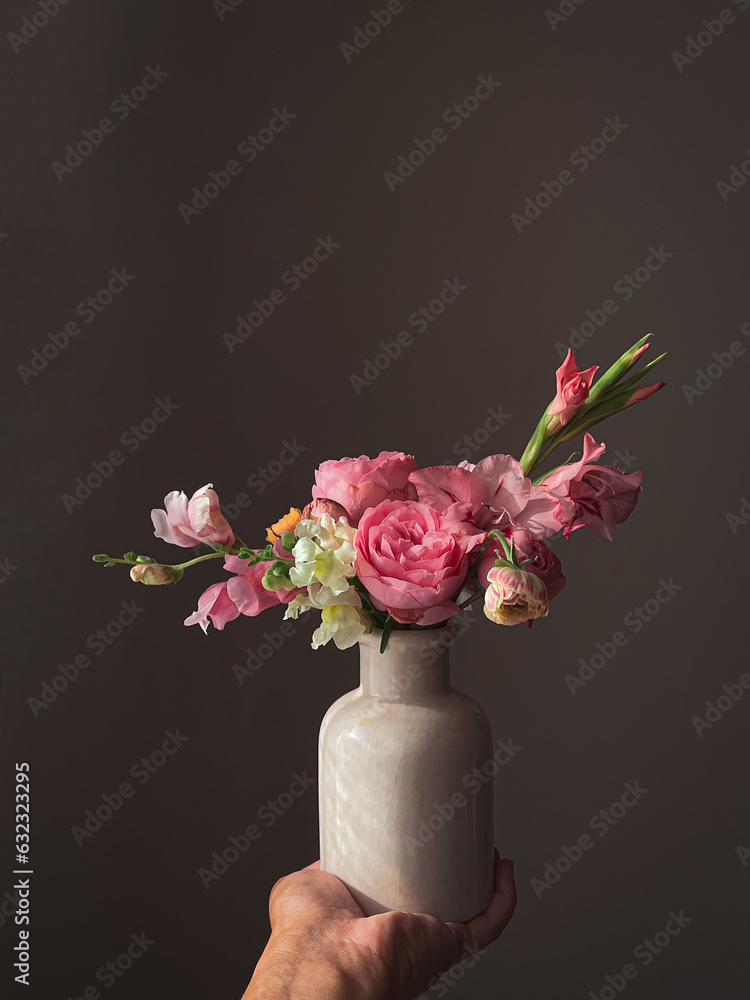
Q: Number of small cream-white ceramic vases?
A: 1